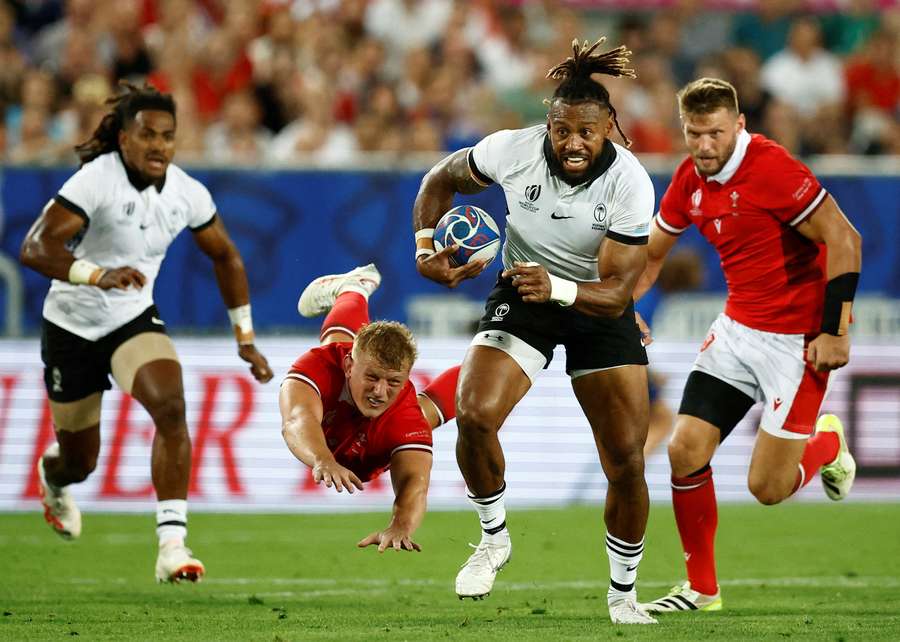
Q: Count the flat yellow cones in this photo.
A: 0